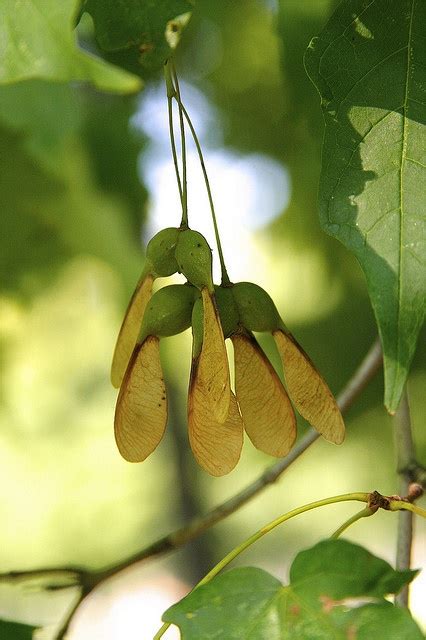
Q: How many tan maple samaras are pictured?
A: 6